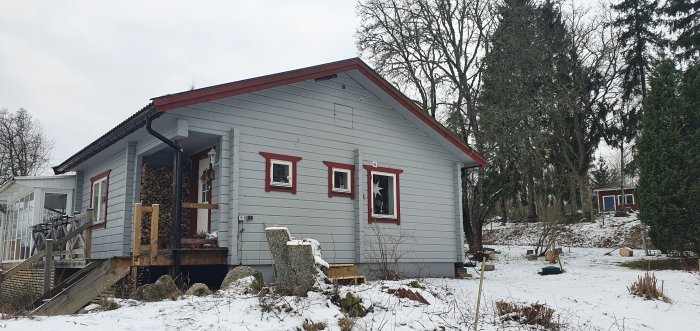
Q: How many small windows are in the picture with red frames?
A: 2